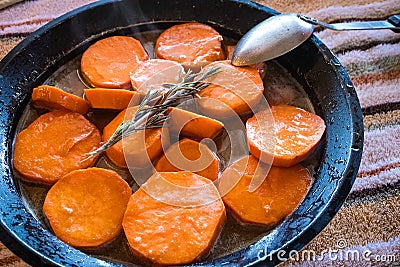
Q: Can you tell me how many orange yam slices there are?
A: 15